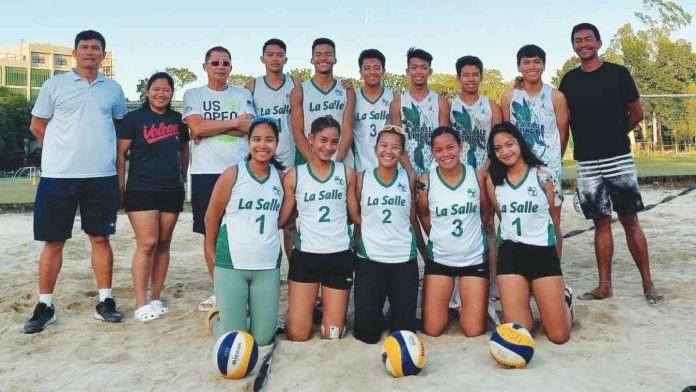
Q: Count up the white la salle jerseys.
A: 8